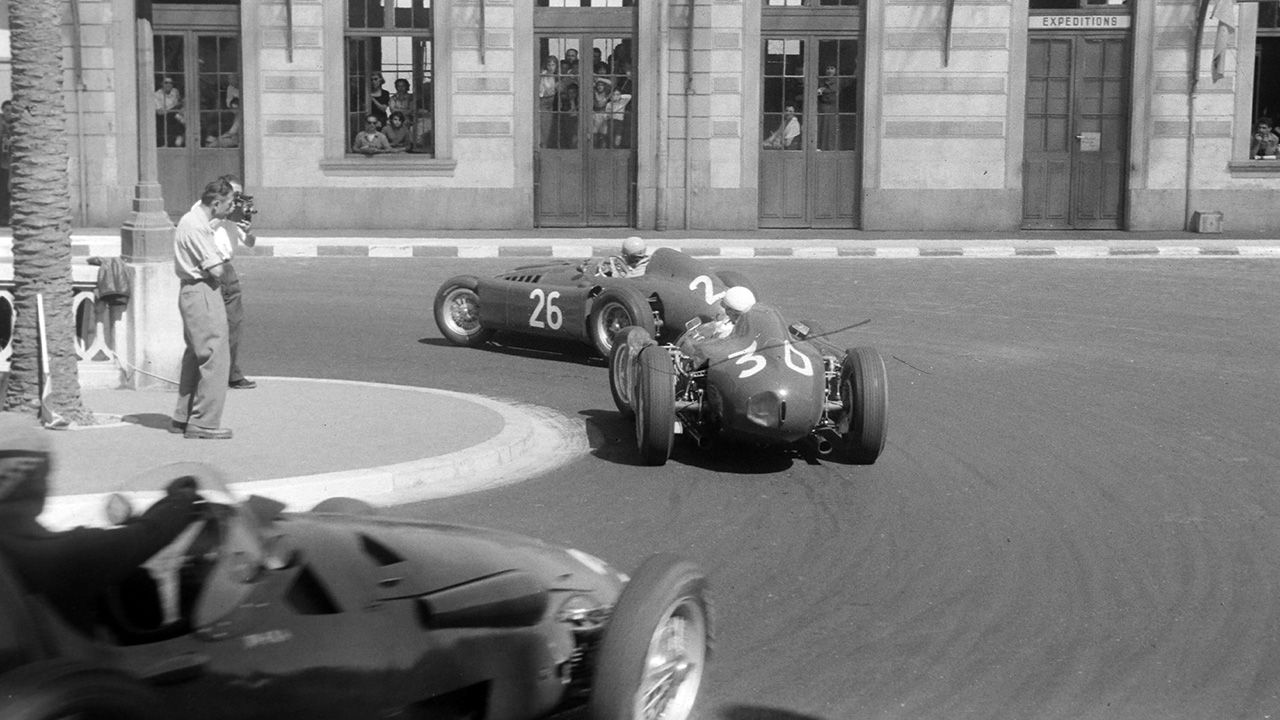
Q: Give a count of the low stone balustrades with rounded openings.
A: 1